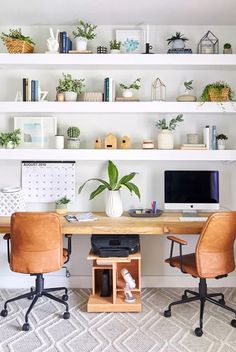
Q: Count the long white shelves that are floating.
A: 3